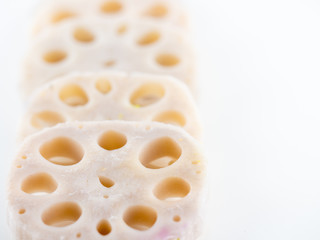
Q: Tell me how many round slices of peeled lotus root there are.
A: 4